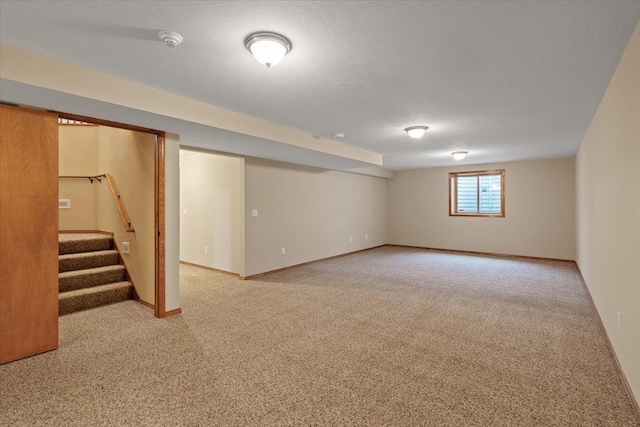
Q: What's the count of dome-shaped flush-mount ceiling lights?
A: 3